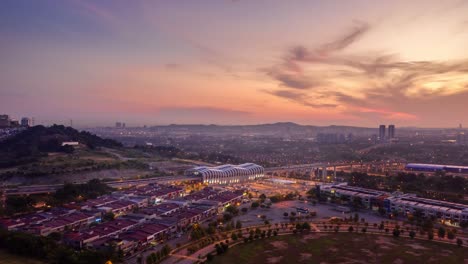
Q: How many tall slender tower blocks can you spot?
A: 2